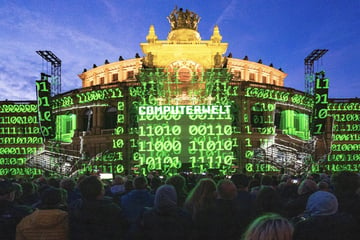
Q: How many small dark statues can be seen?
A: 10